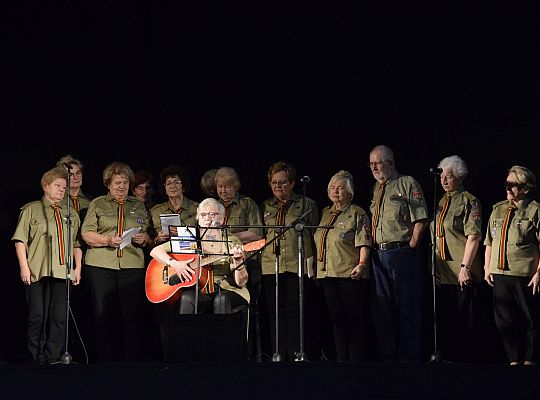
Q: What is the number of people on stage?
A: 13